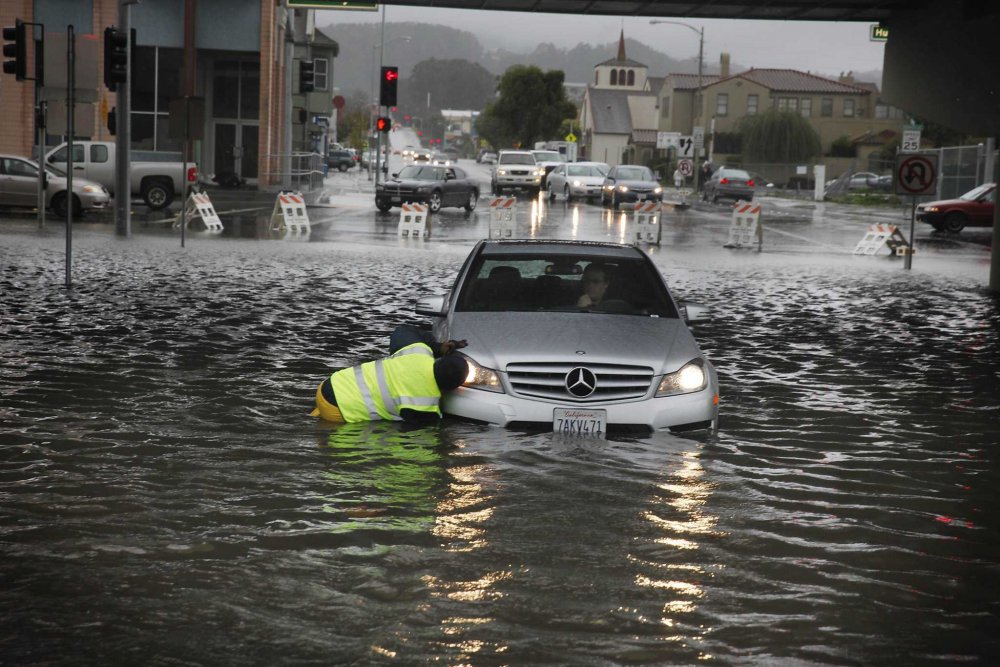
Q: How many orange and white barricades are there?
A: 7